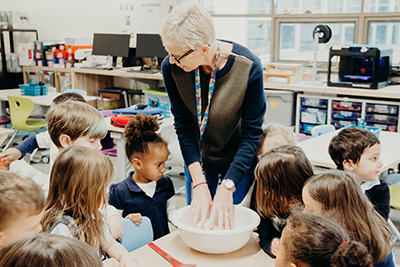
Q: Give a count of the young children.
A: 11